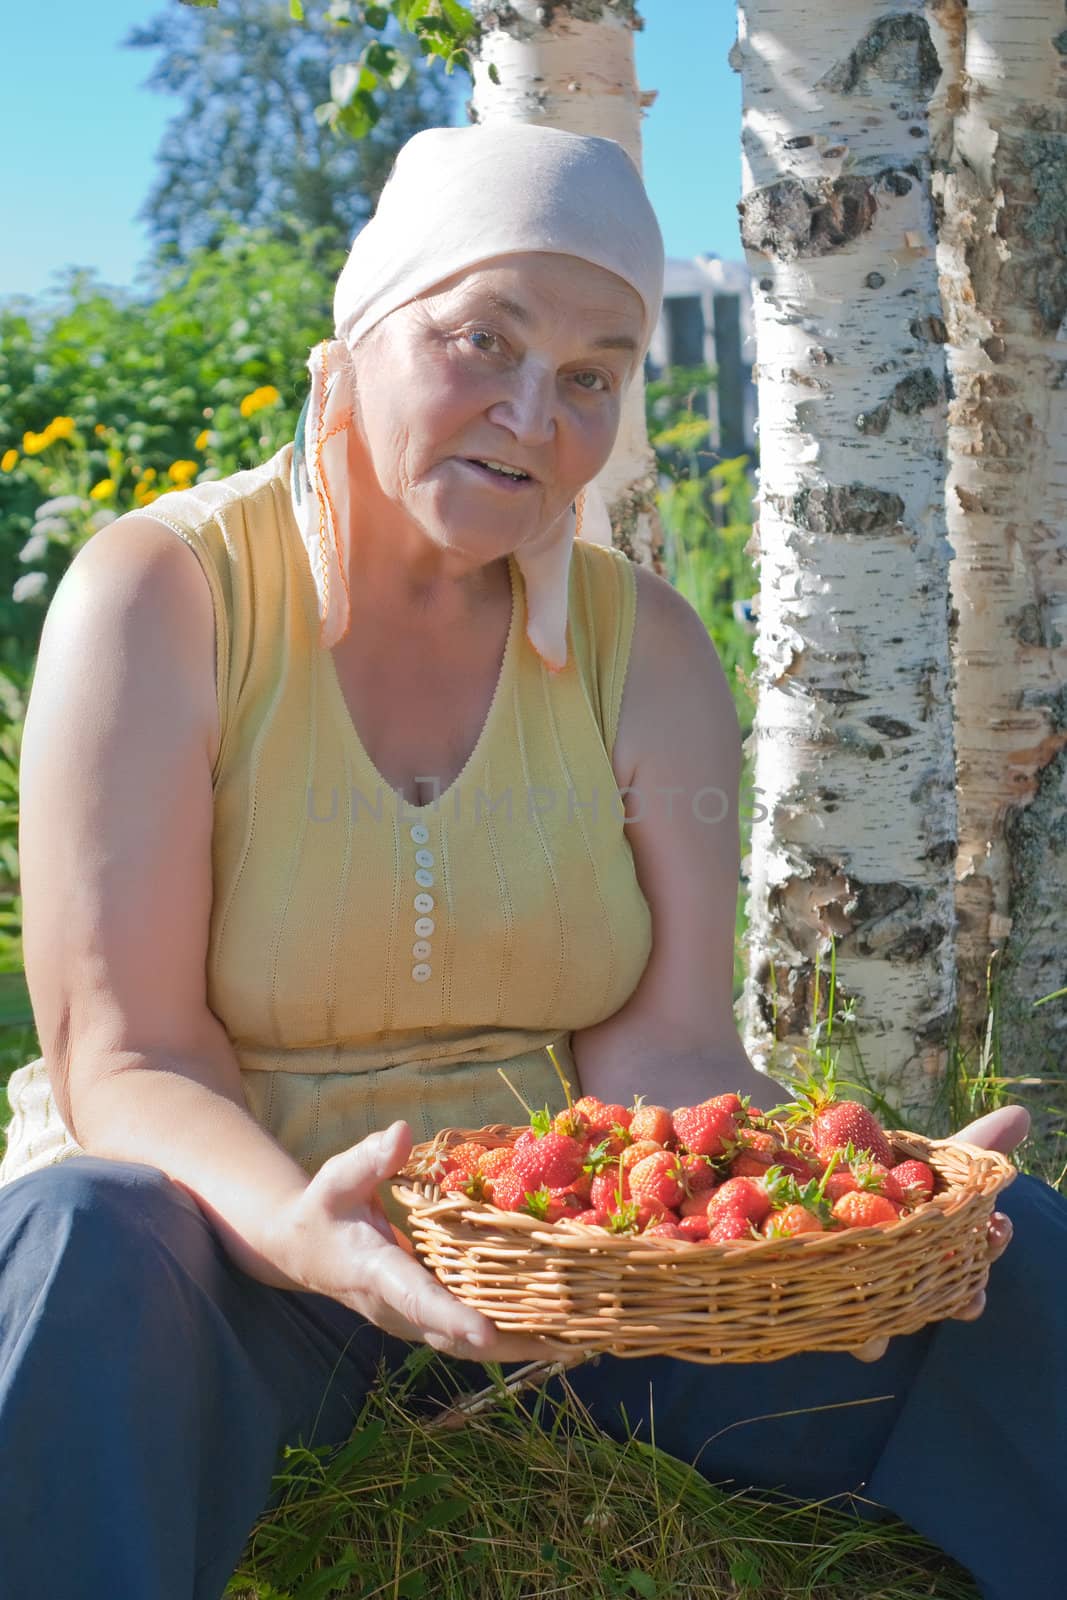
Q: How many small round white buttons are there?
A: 7